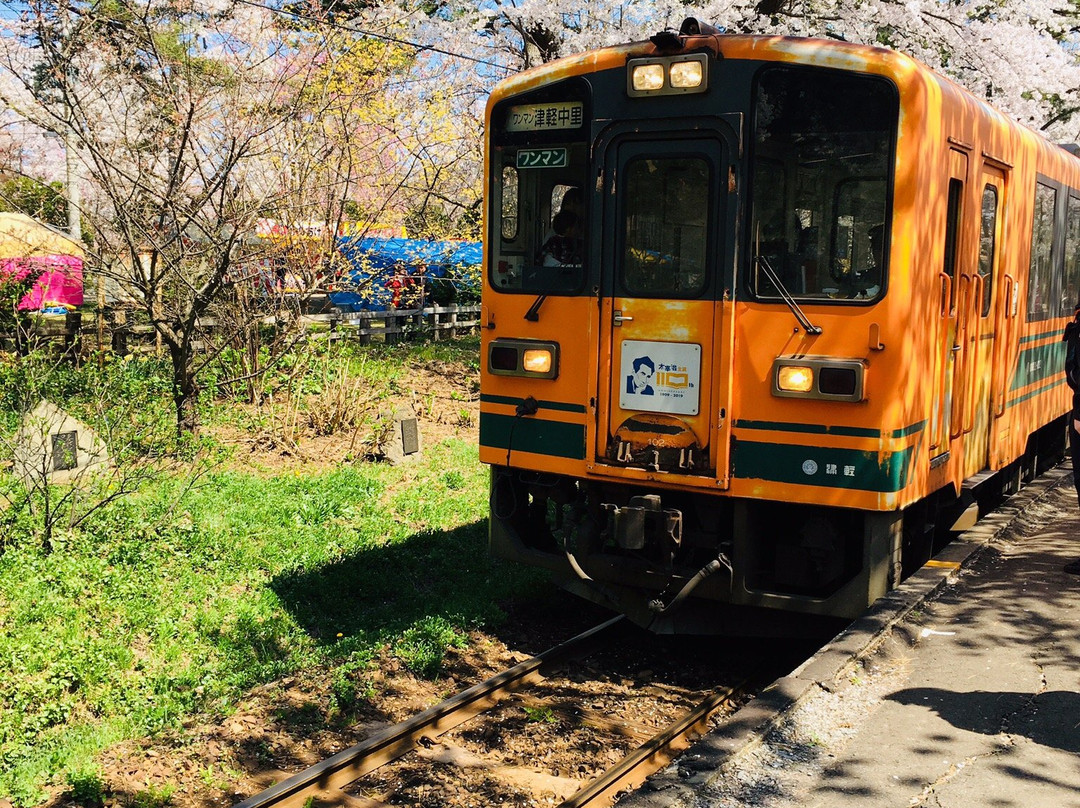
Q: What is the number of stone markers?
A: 2